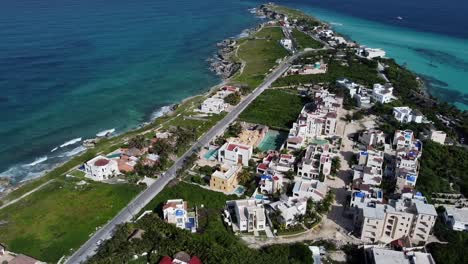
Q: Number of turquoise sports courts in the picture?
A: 1